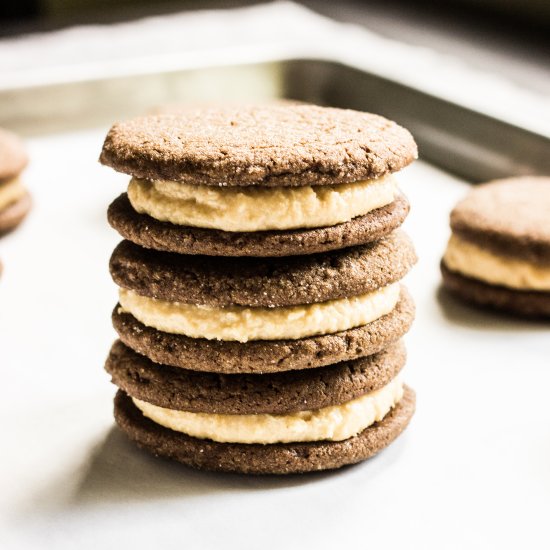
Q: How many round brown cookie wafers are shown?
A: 10